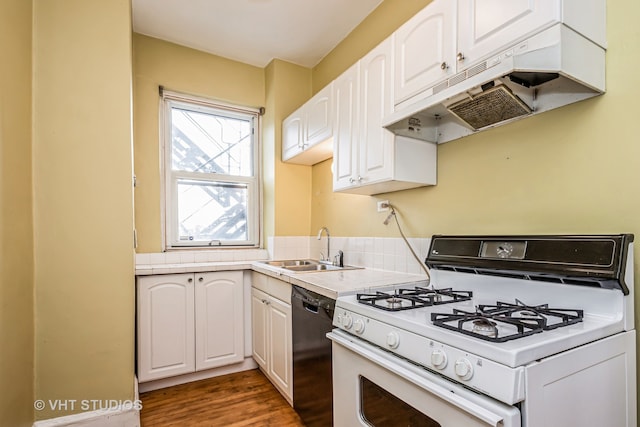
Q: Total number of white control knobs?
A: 5